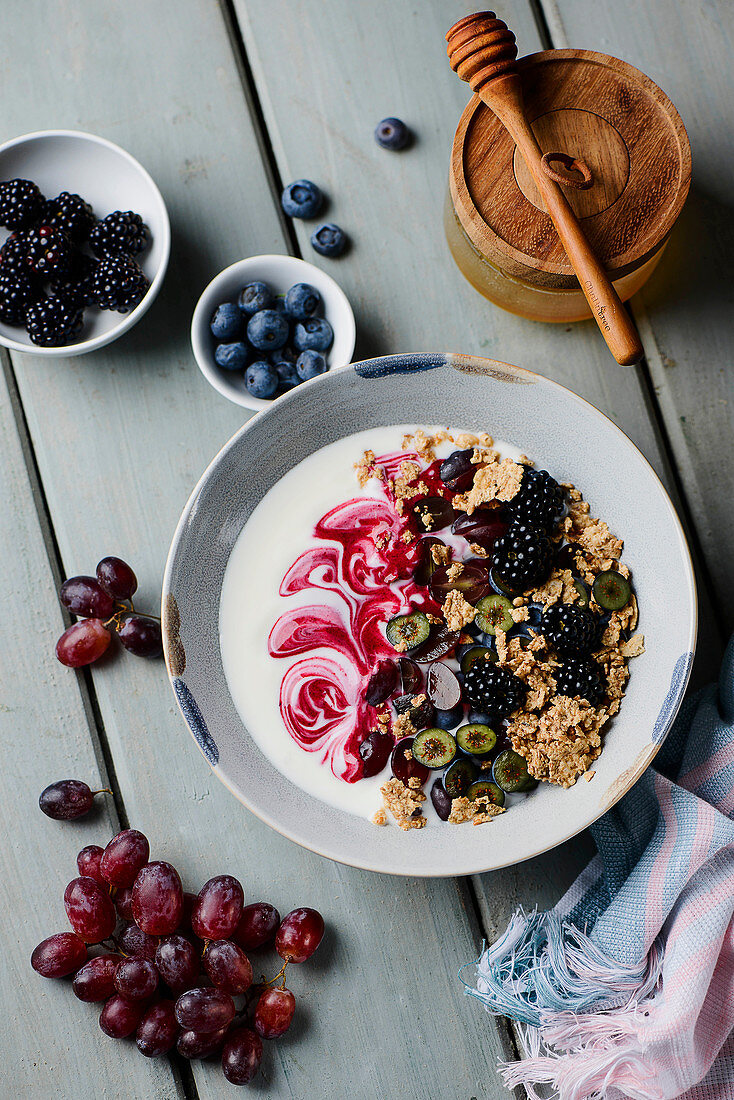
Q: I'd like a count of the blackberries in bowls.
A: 14